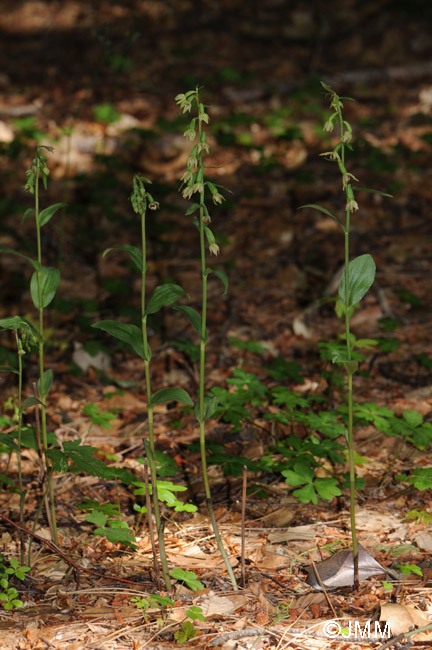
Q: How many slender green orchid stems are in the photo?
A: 5